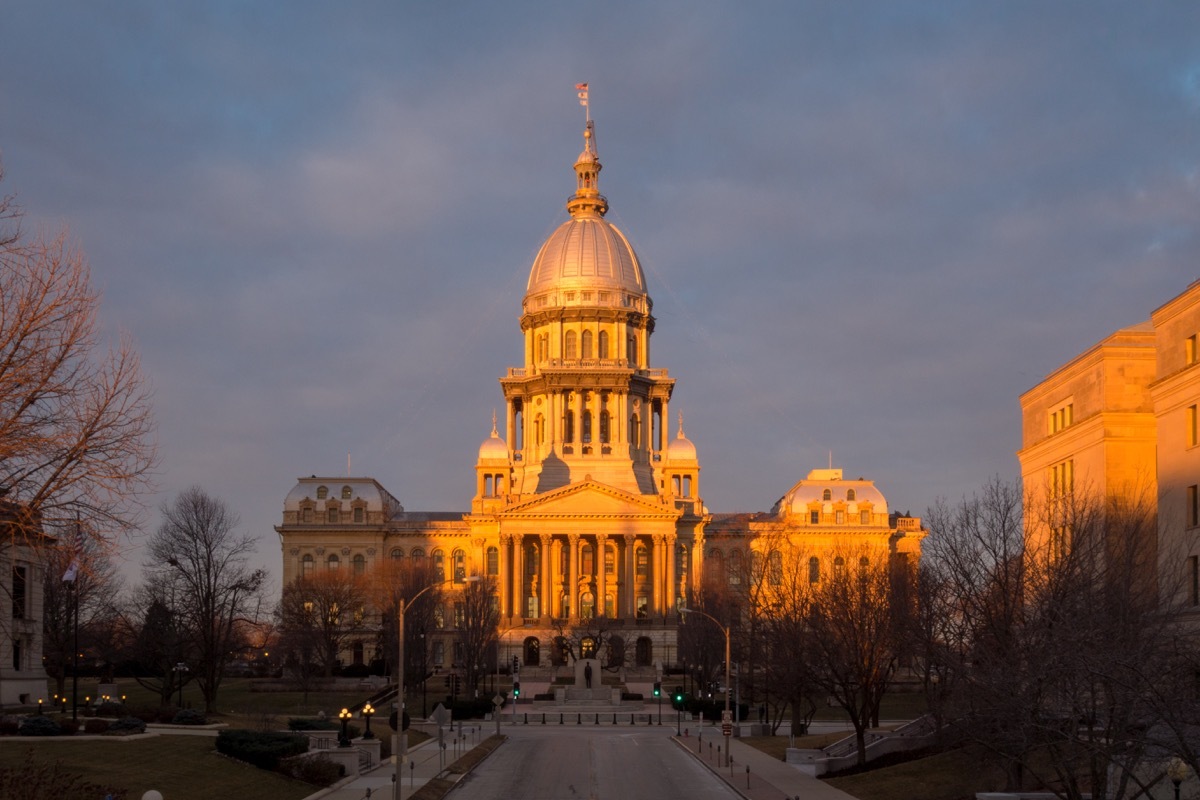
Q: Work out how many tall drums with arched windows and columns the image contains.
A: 1